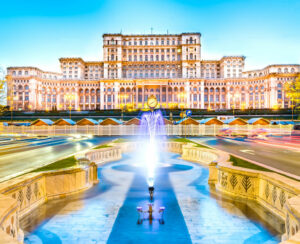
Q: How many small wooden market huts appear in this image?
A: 10